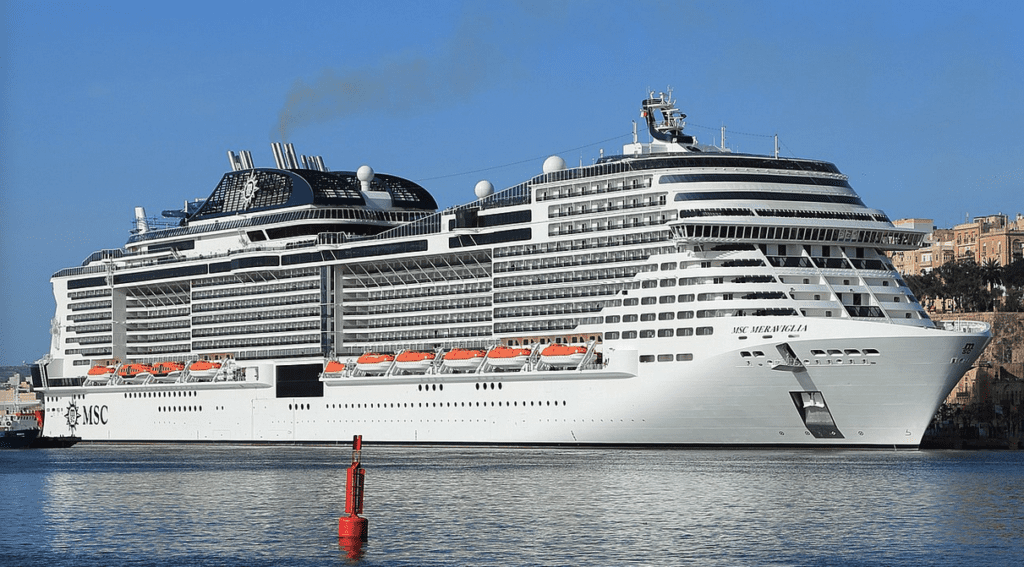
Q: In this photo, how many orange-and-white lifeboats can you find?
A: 10